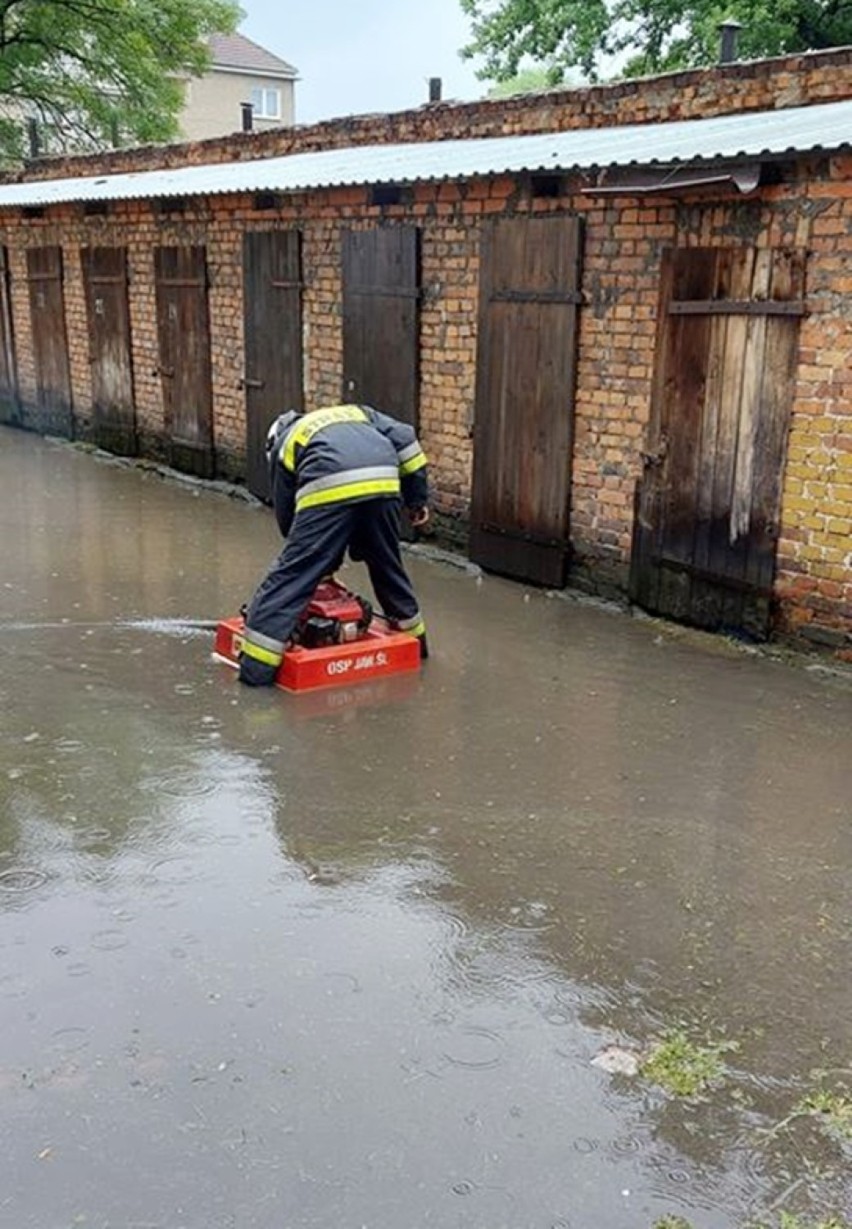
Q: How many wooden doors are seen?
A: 8